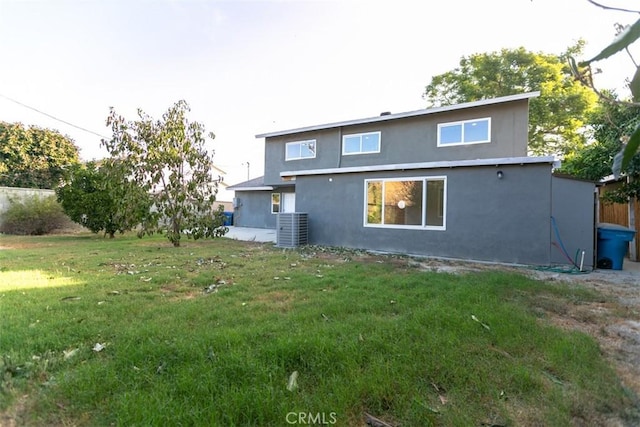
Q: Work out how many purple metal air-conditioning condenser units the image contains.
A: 0